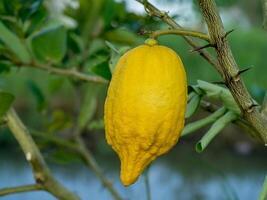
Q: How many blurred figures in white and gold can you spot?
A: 0